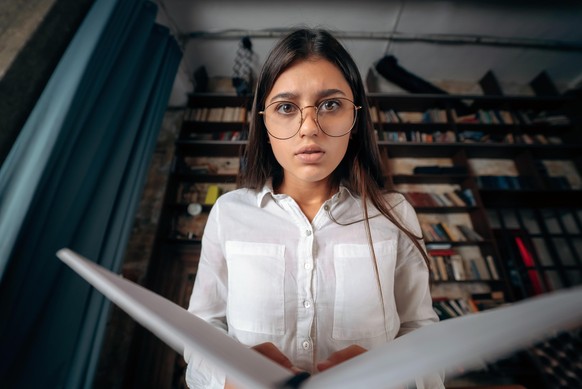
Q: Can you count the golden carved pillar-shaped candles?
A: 0